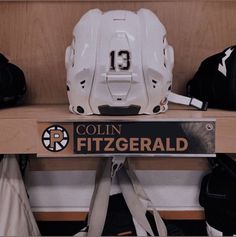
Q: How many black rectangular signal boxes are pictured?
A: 0